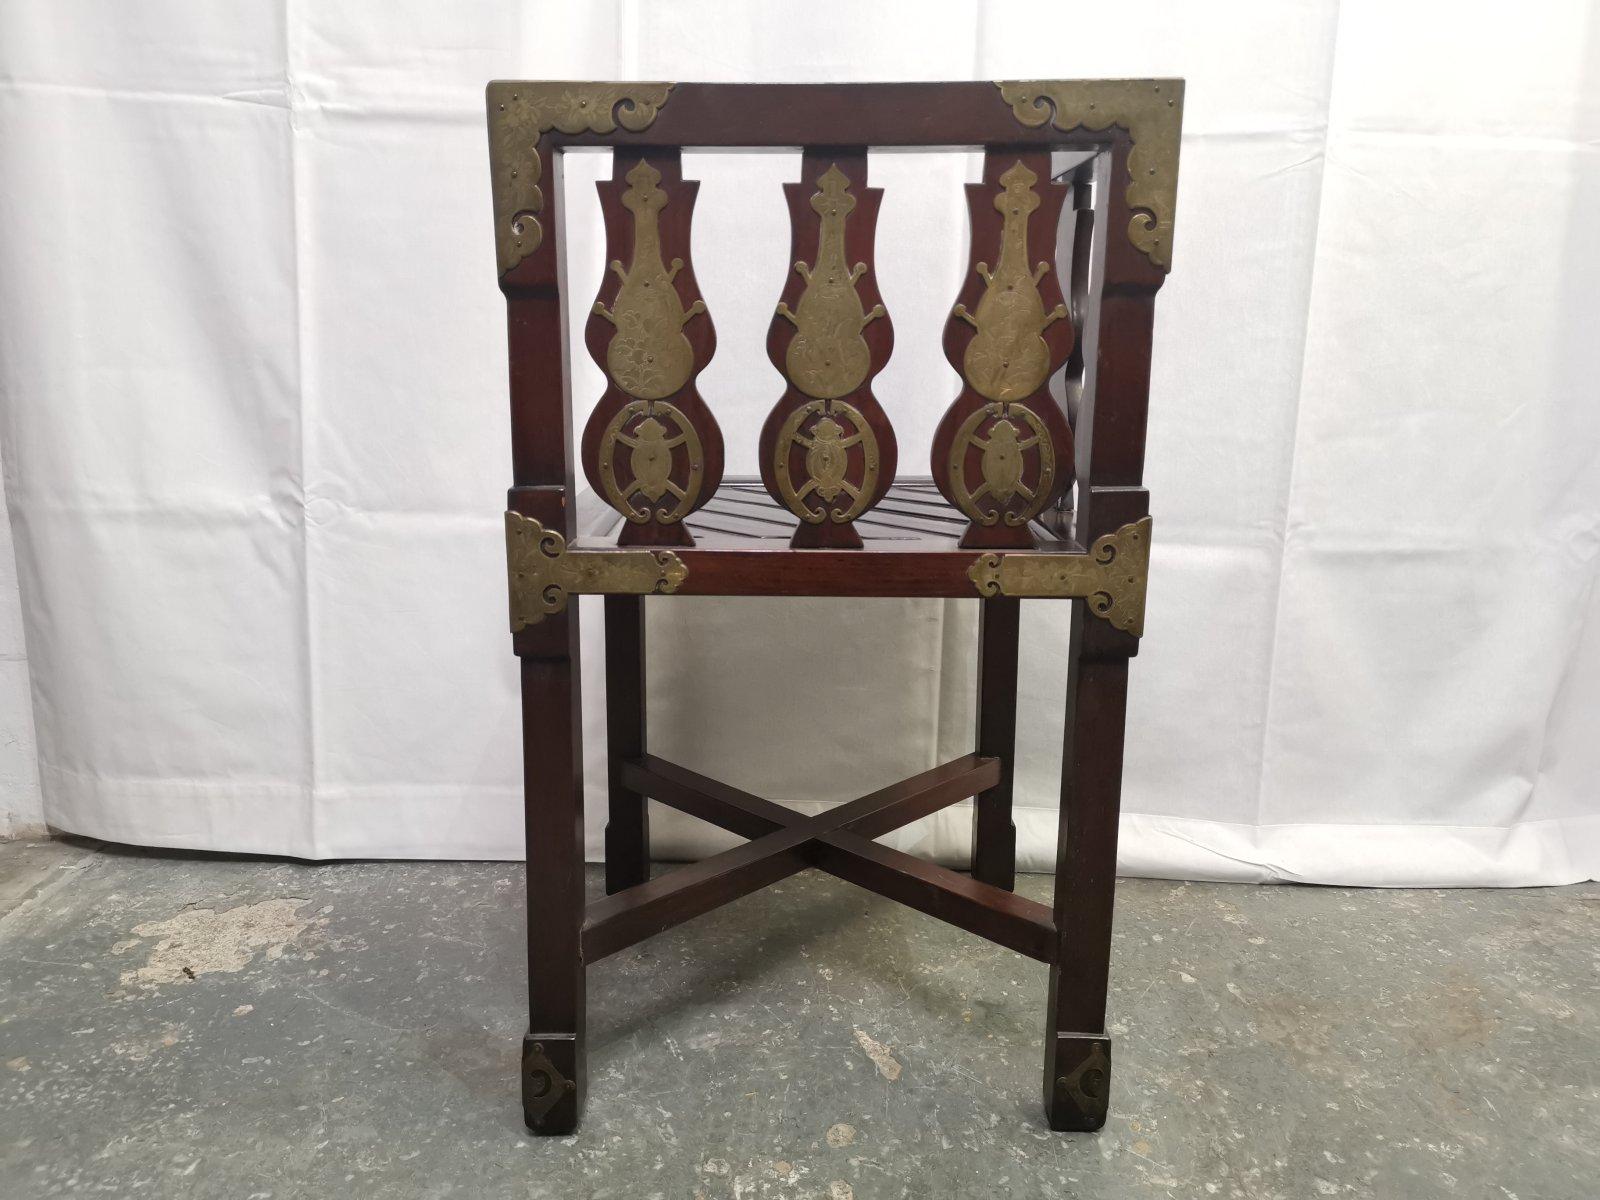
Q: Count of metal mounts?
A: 12